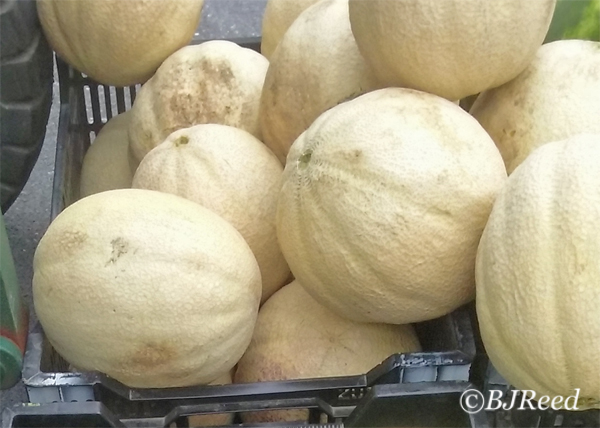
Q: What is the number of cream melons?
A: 12